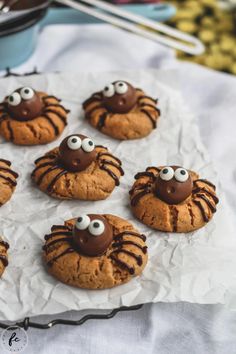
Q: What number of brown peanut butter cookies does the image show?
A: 7